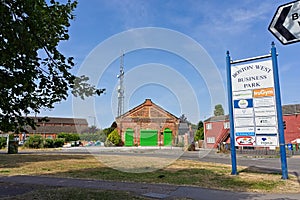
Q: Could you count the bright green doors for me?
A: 3